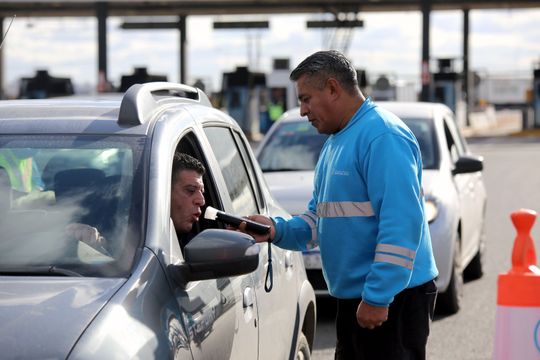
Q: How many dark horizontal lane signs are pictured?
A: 3